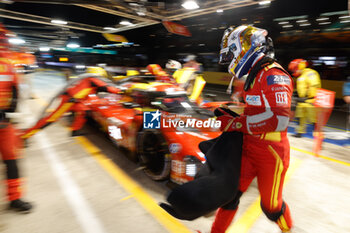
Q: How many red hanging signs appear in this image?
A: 1